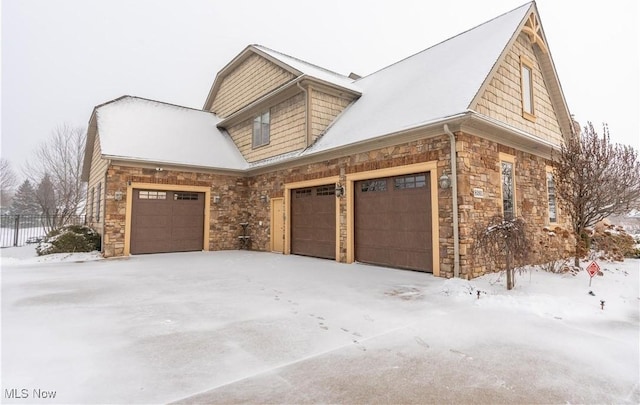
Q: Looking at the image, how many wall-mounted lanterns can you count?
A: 5